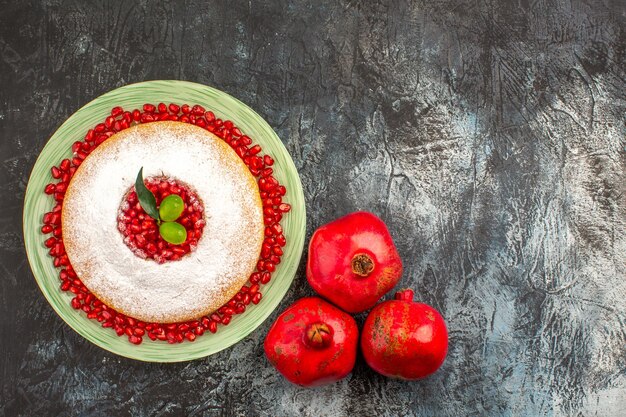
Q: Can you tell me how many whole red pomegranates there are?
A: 3